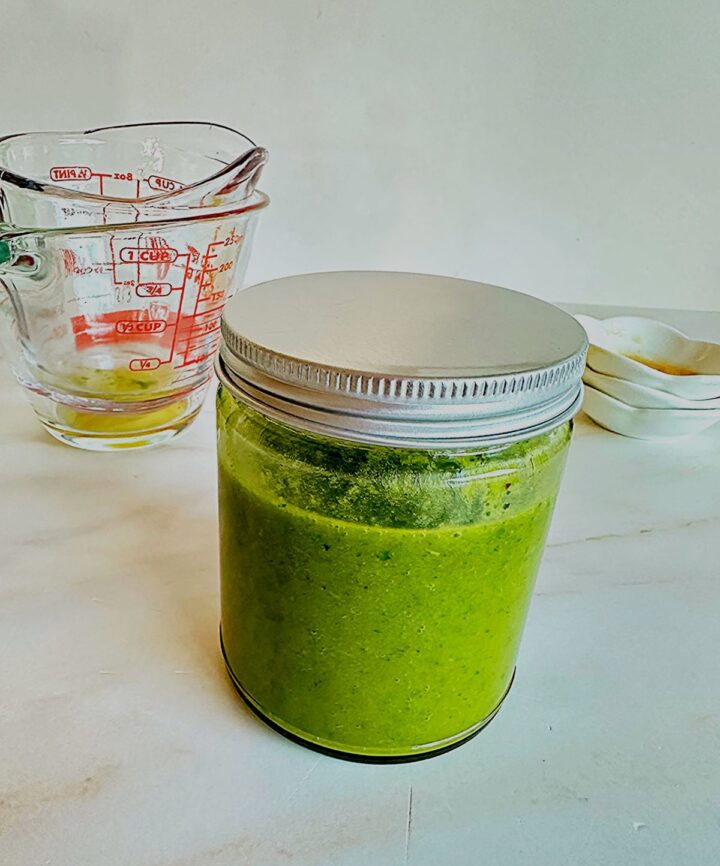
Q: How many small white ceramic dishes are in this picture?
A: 3